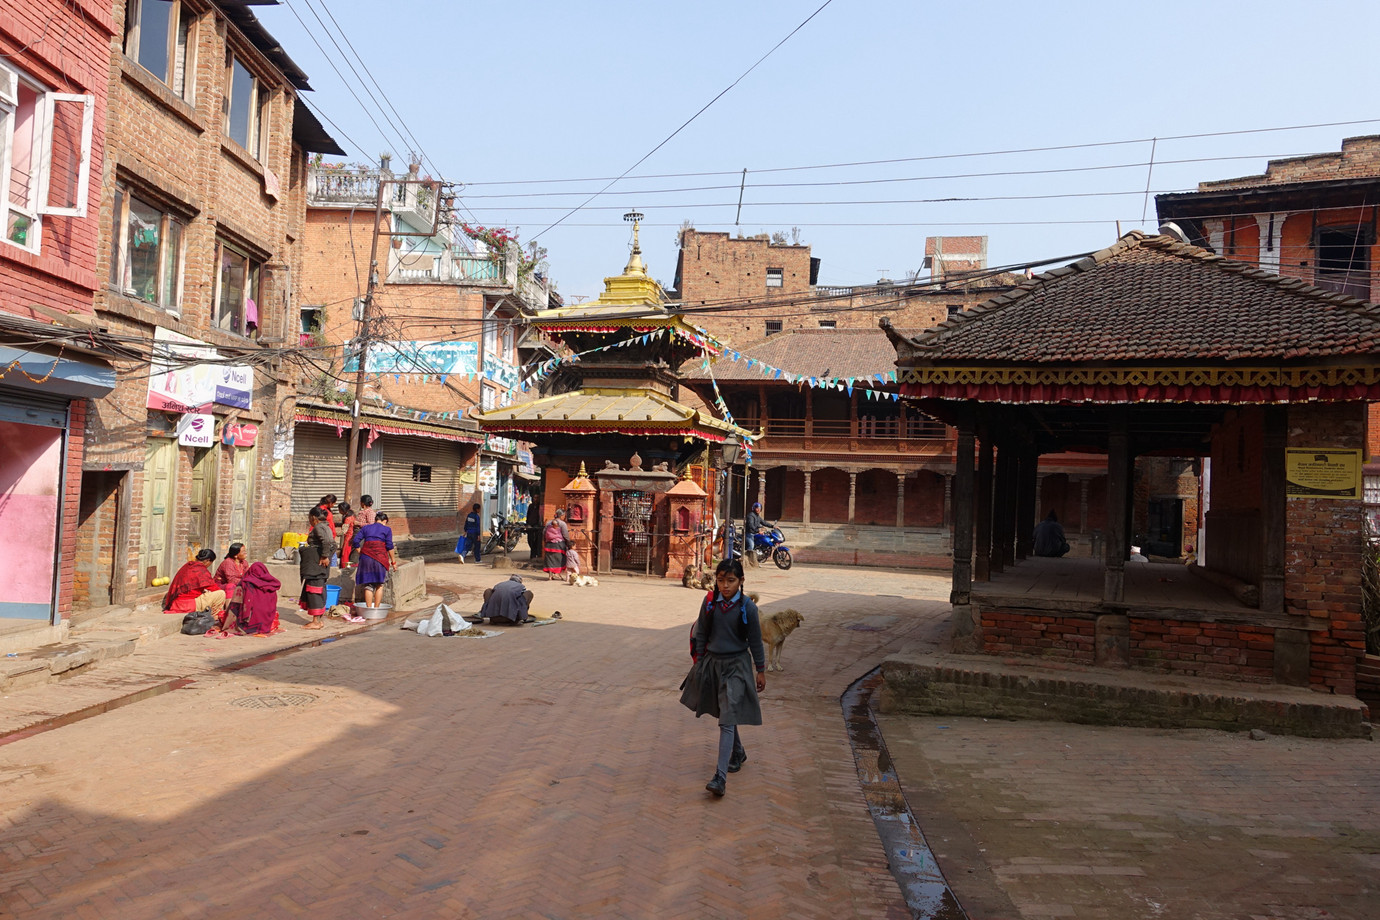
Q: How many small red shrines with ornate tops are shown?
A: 2